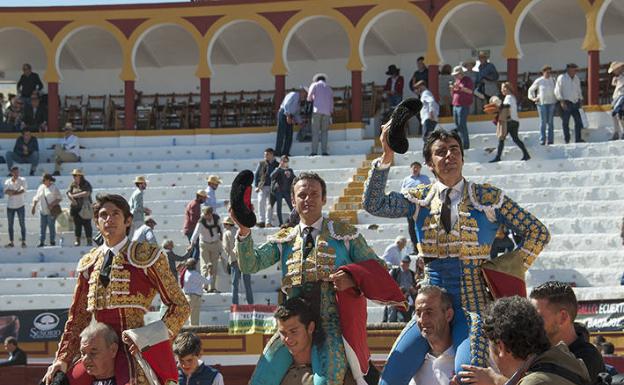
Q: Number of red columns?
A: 8